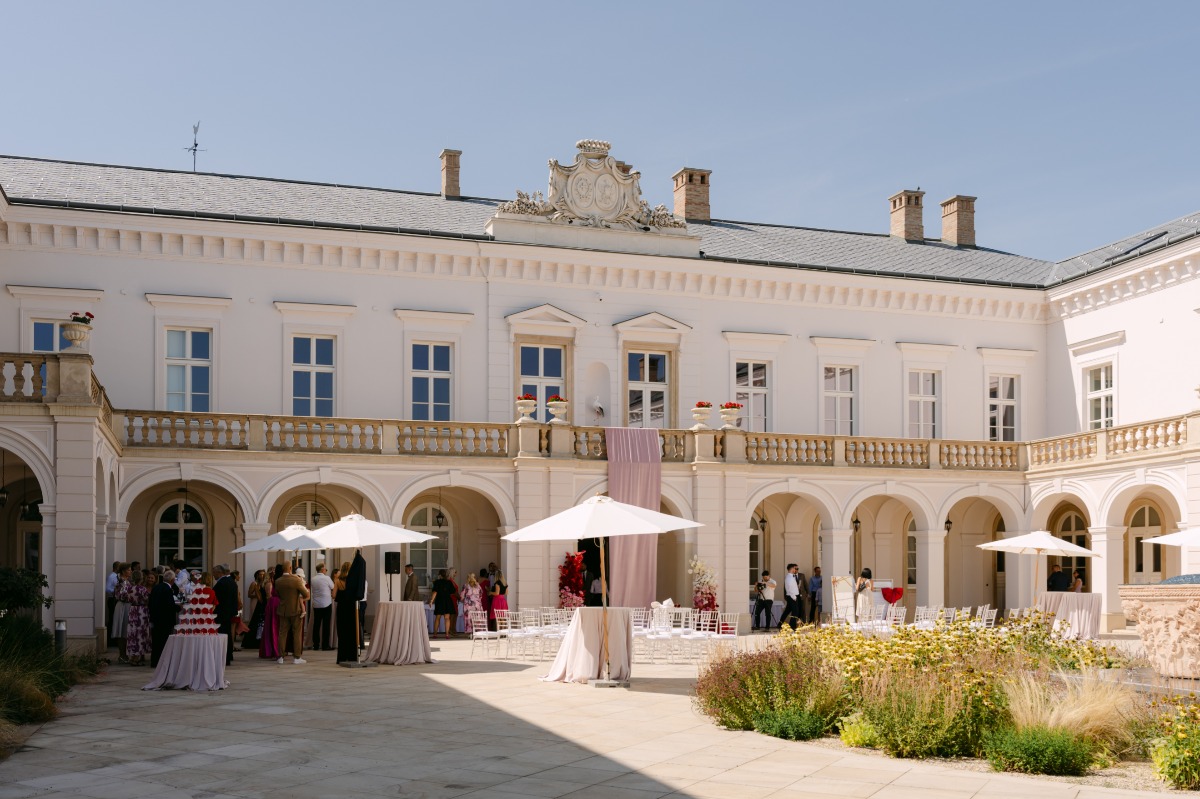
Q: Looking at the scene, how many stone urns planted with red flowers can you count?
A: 5